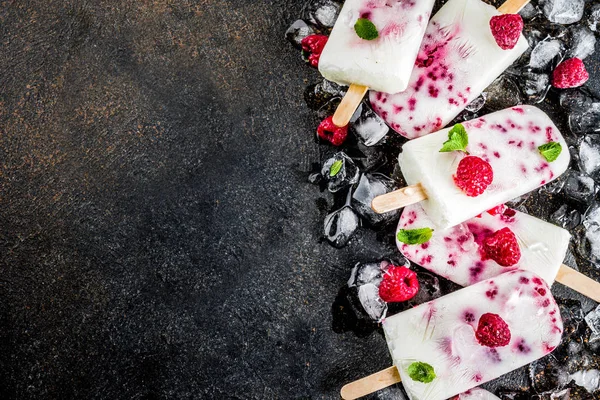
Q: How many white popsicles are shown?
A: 5